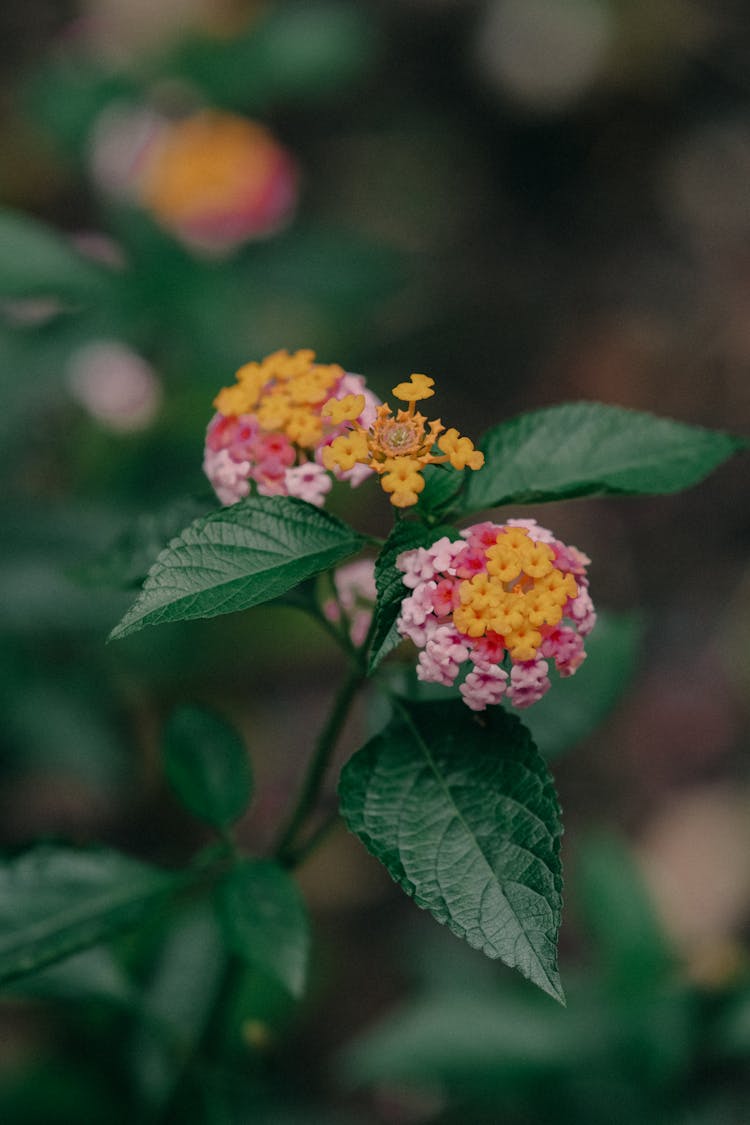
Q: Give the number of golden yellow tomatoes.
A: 0